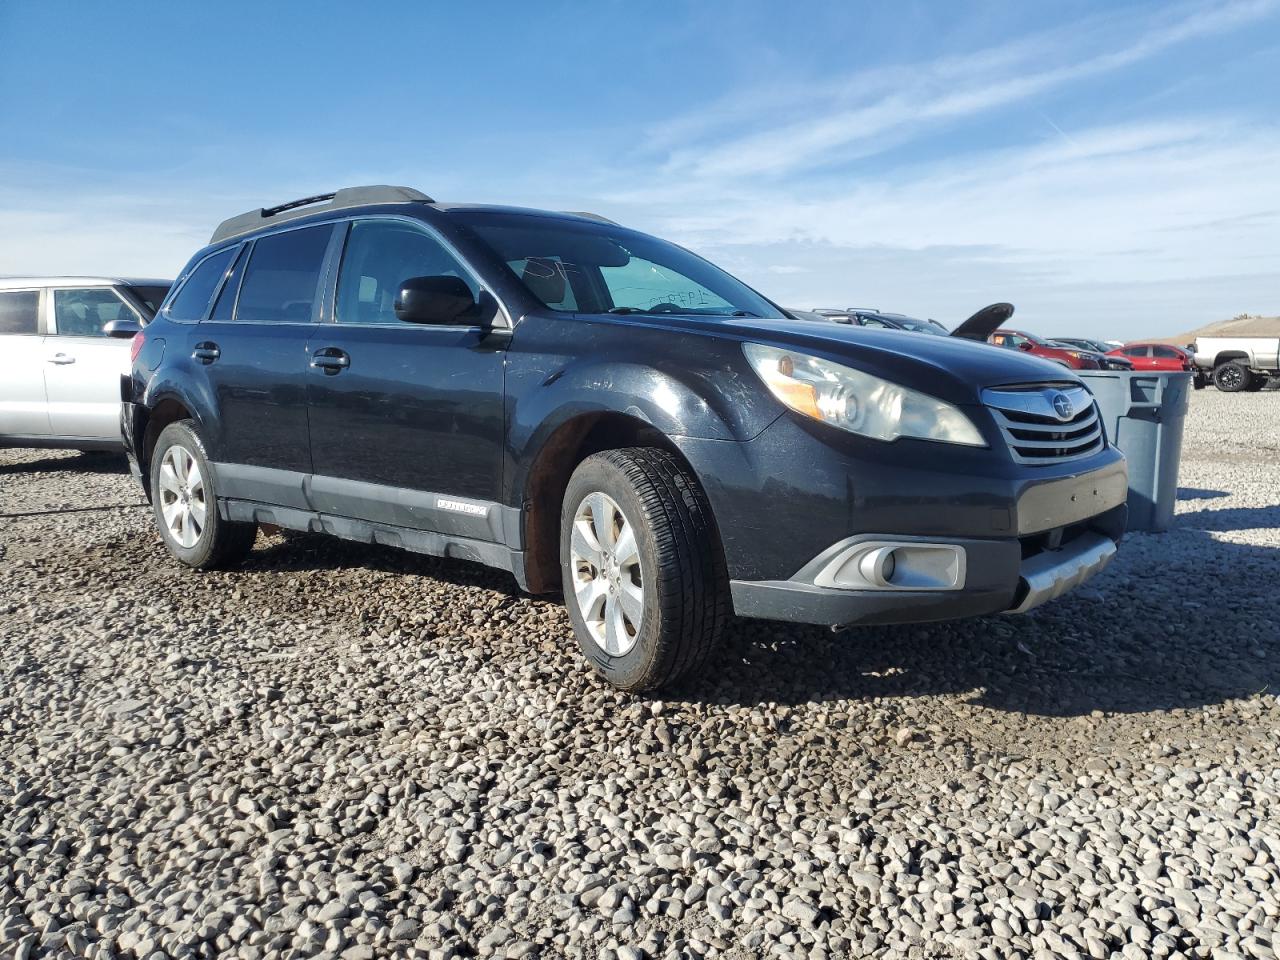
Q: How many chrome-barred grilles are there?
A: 1